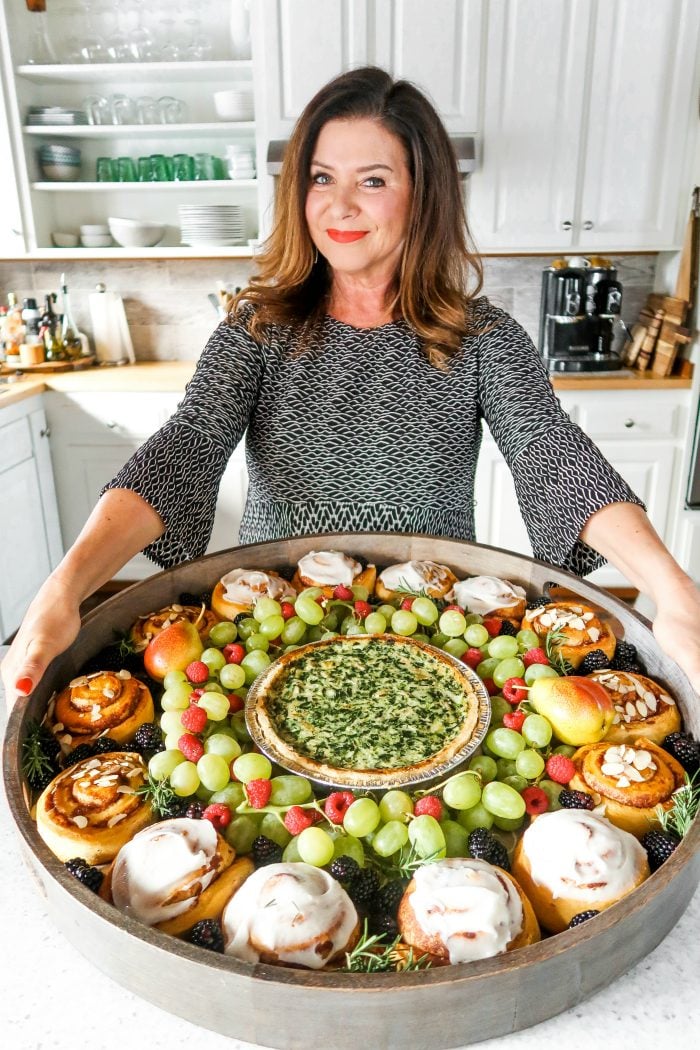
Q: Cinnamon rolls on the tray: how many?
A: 14